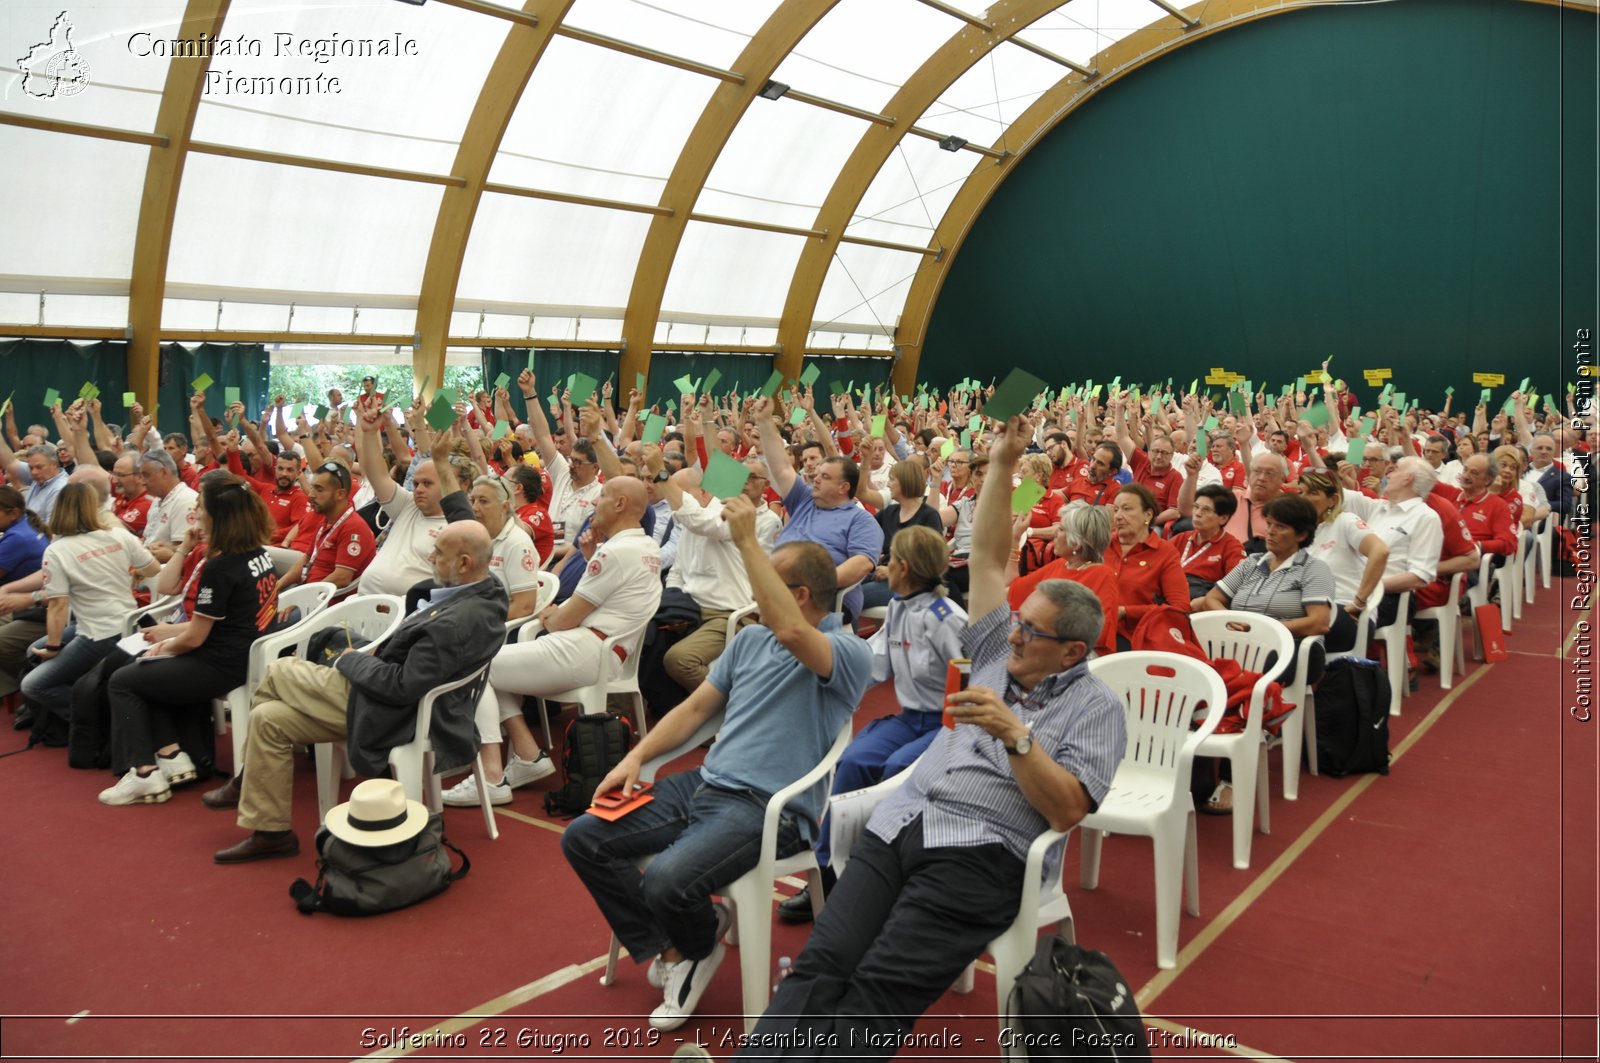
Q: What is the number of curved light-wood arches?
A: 5